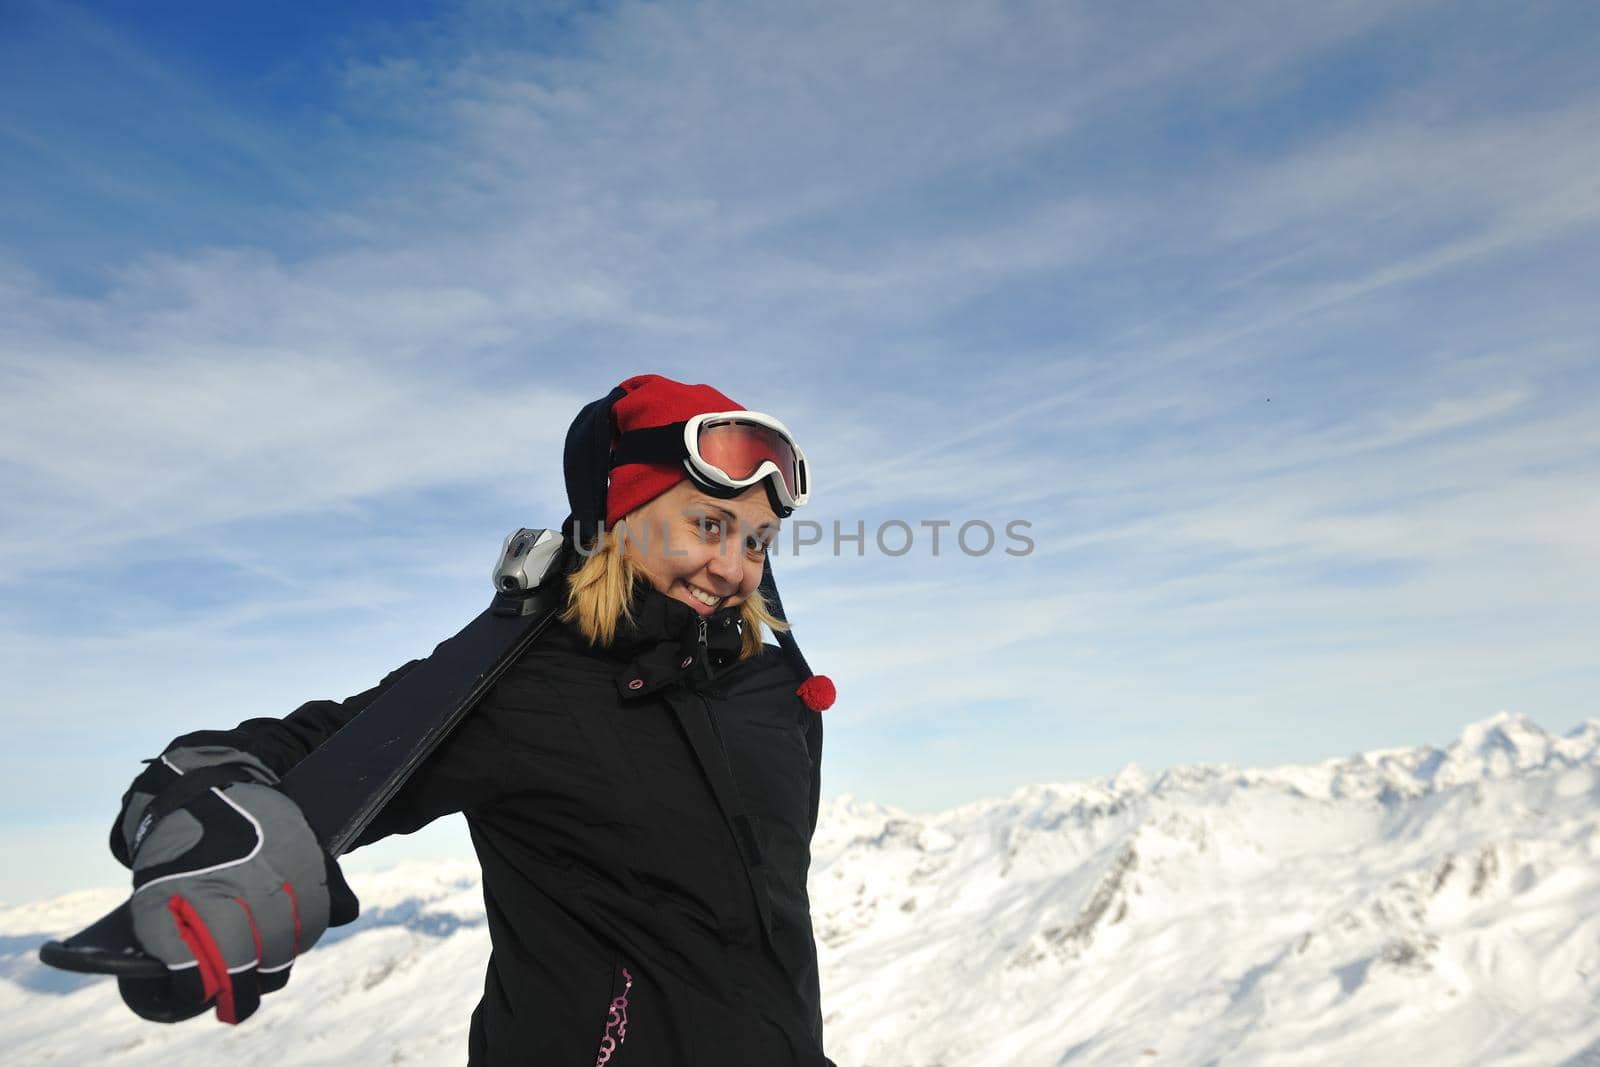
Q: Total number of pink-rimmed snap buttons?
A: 2